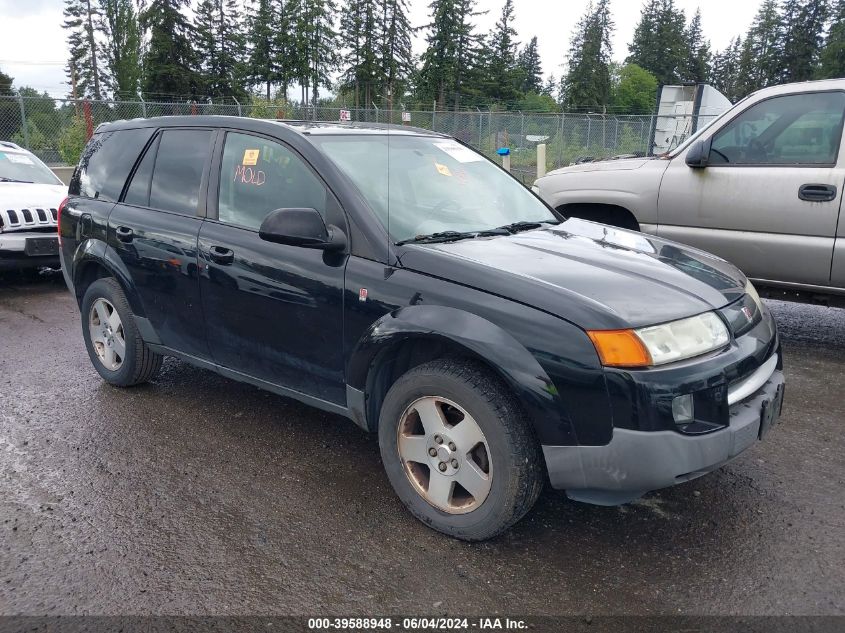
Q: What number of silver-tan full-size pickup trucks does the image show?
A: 1